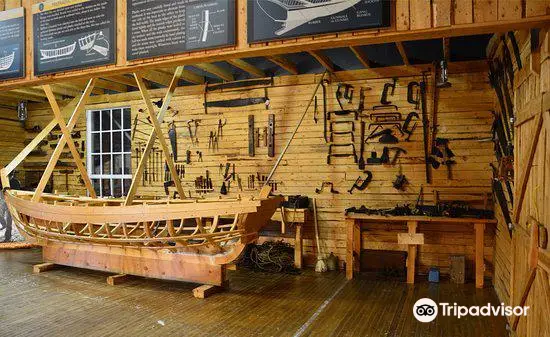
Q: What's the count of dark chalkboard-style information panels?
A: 4